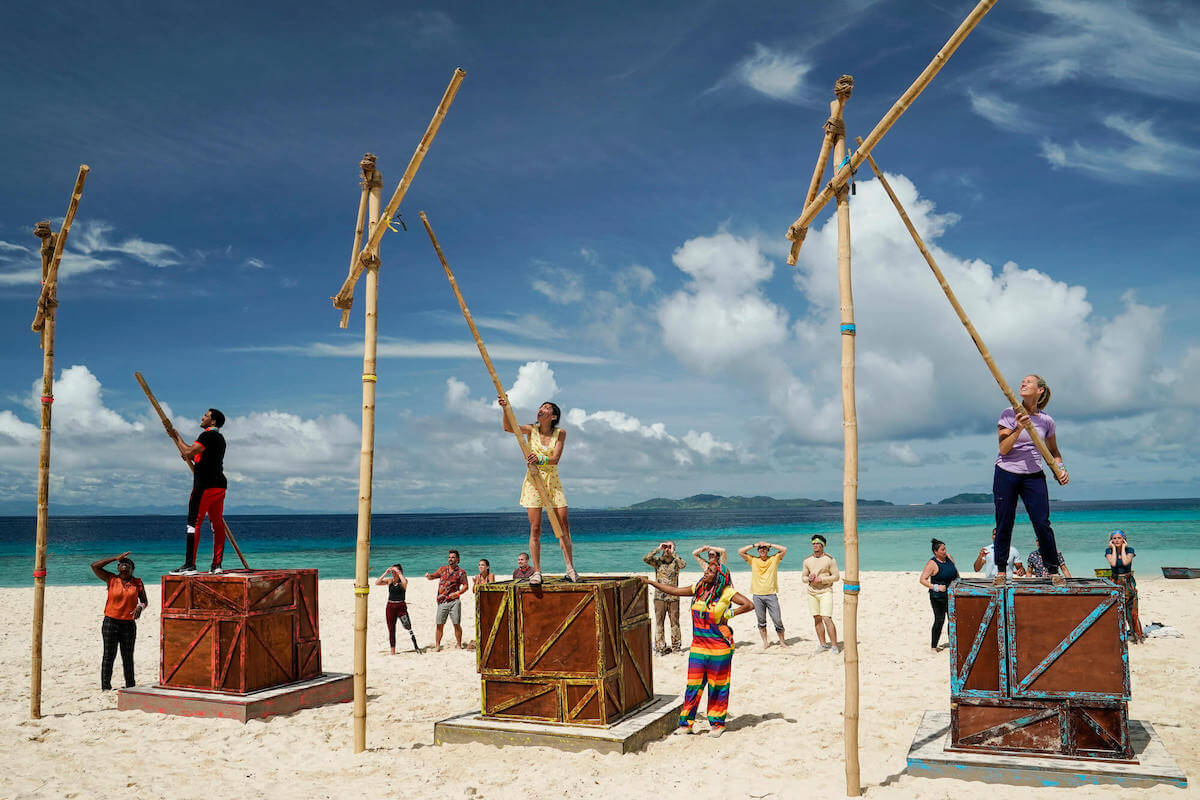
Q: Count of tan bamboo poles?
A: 12